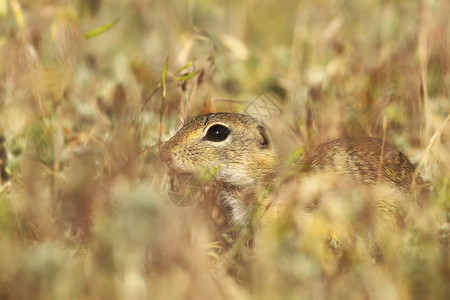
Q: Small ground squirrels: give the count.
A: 1